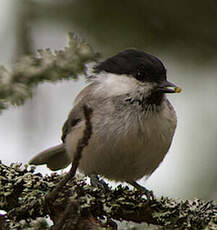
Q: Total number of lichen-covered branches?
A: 2